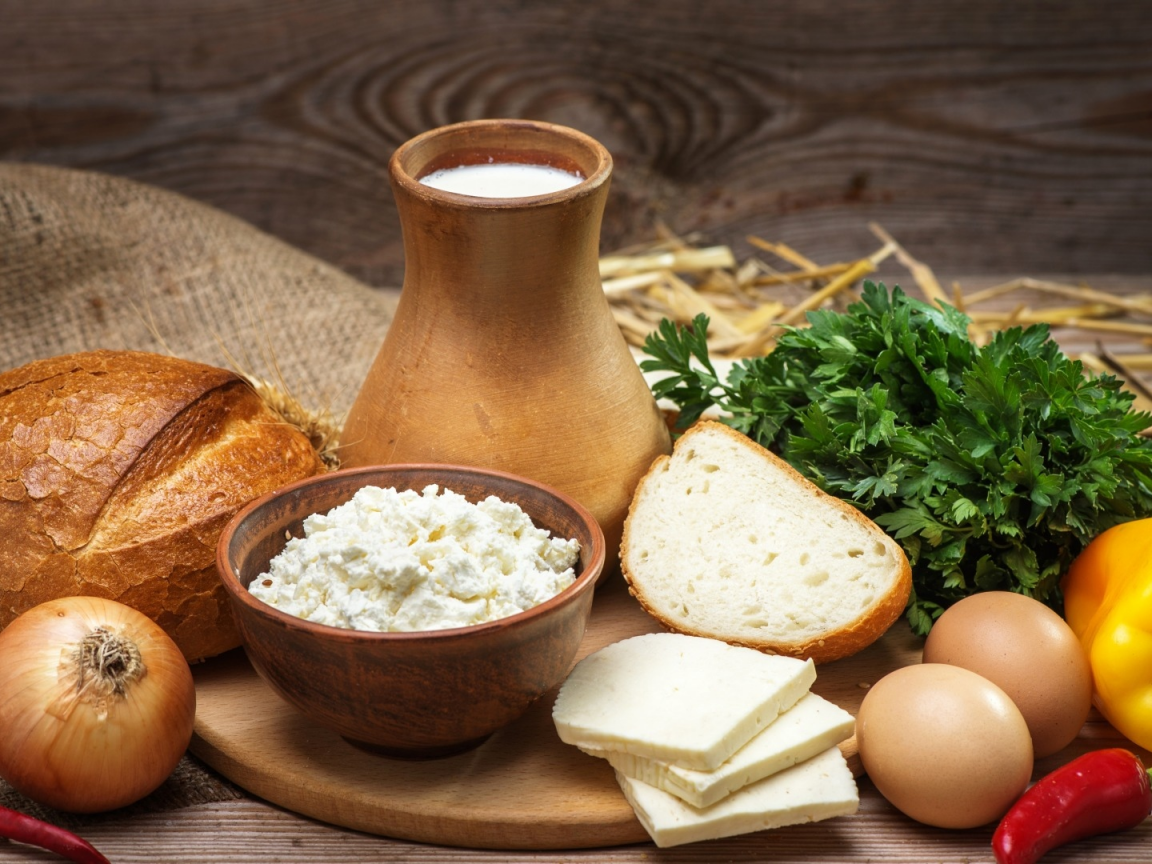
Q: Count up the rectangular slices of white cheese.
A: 3